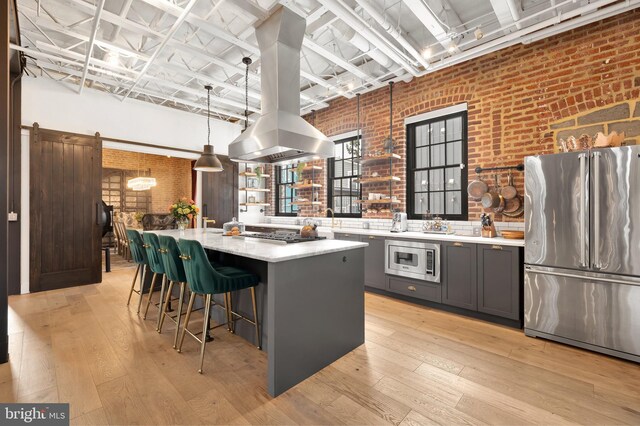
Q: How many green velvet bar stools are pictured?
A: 4